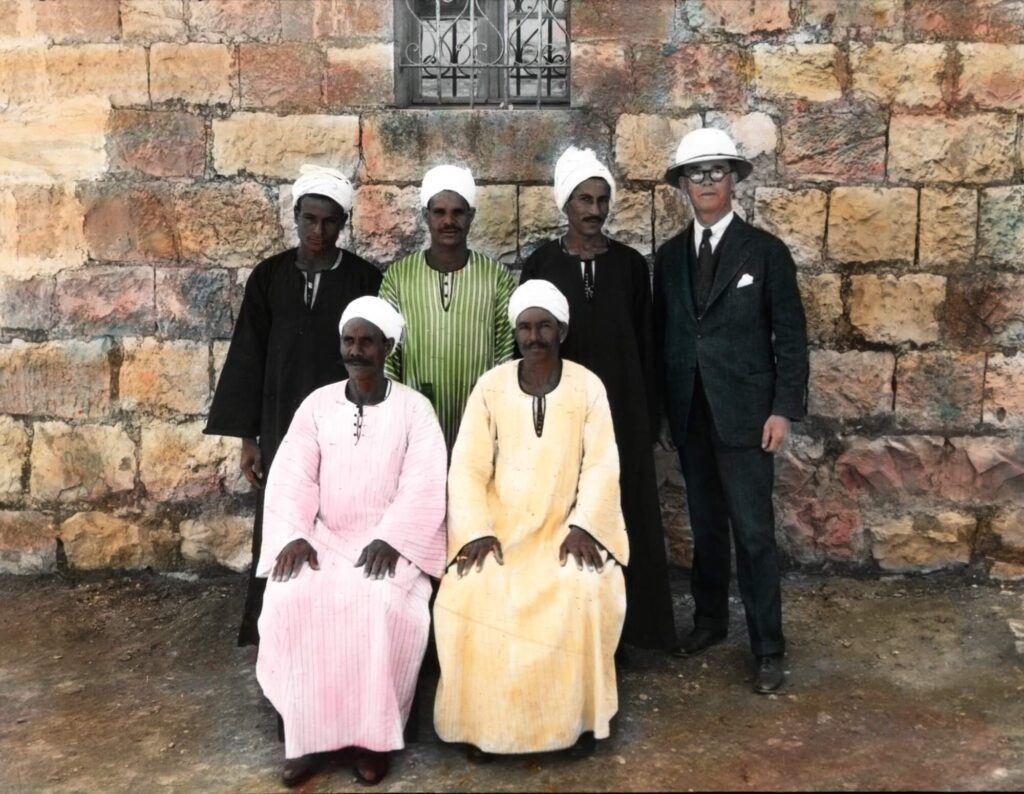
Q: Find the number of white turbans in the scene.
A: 5